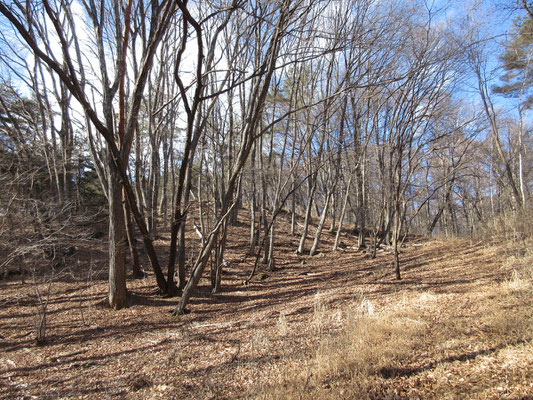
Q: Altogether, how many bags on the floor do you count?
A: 0